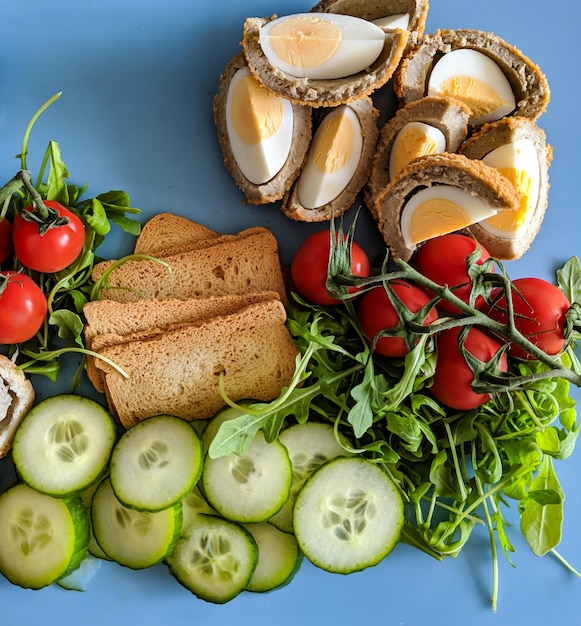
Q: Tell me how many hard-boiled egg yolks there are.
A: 7